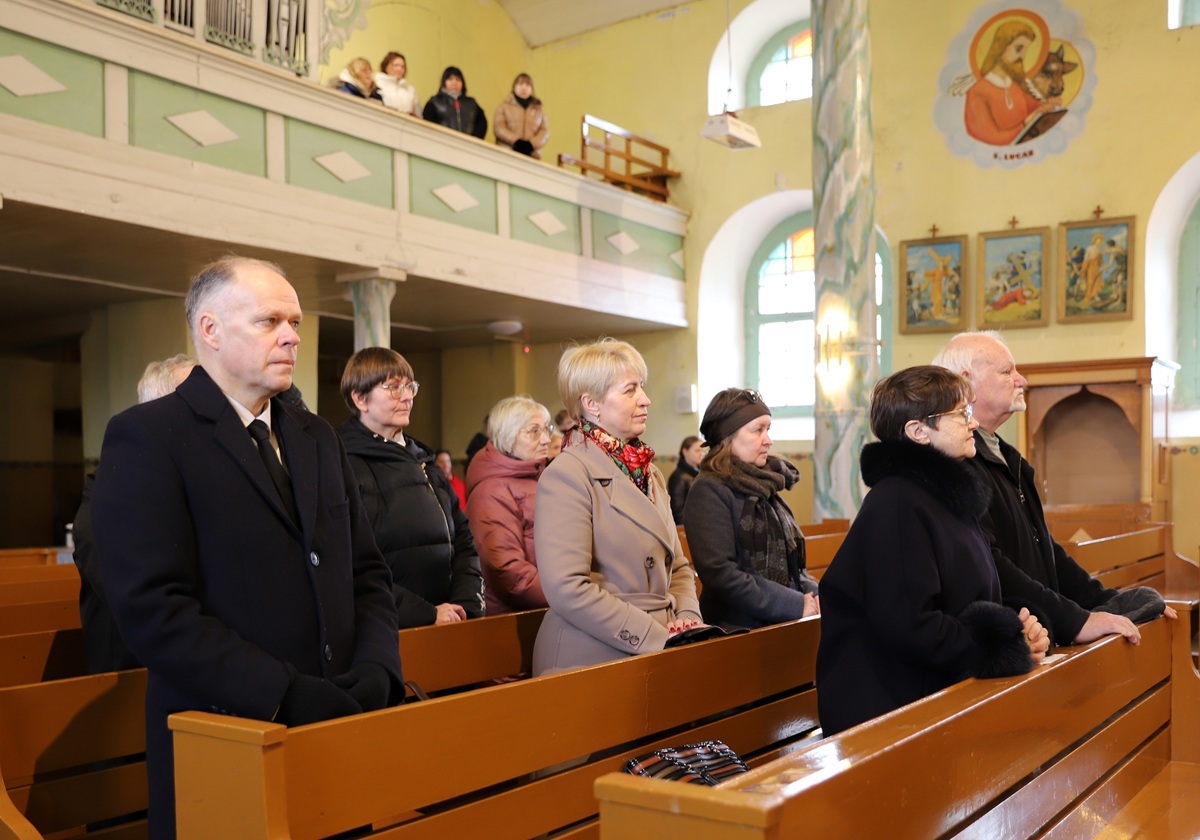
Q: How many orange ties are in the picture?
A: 0